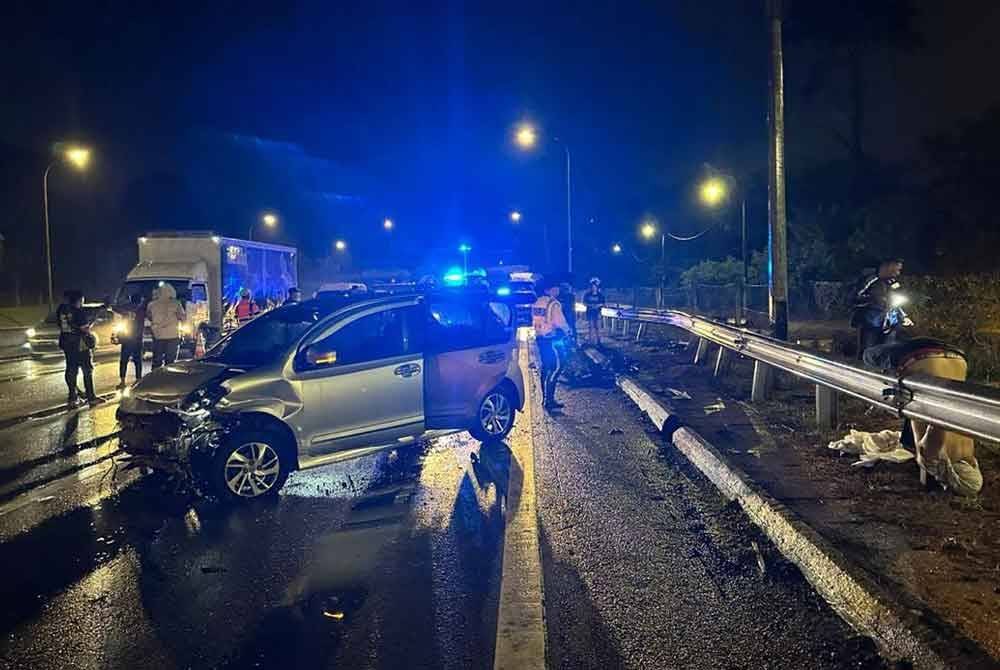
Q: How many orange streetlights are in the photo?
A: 9